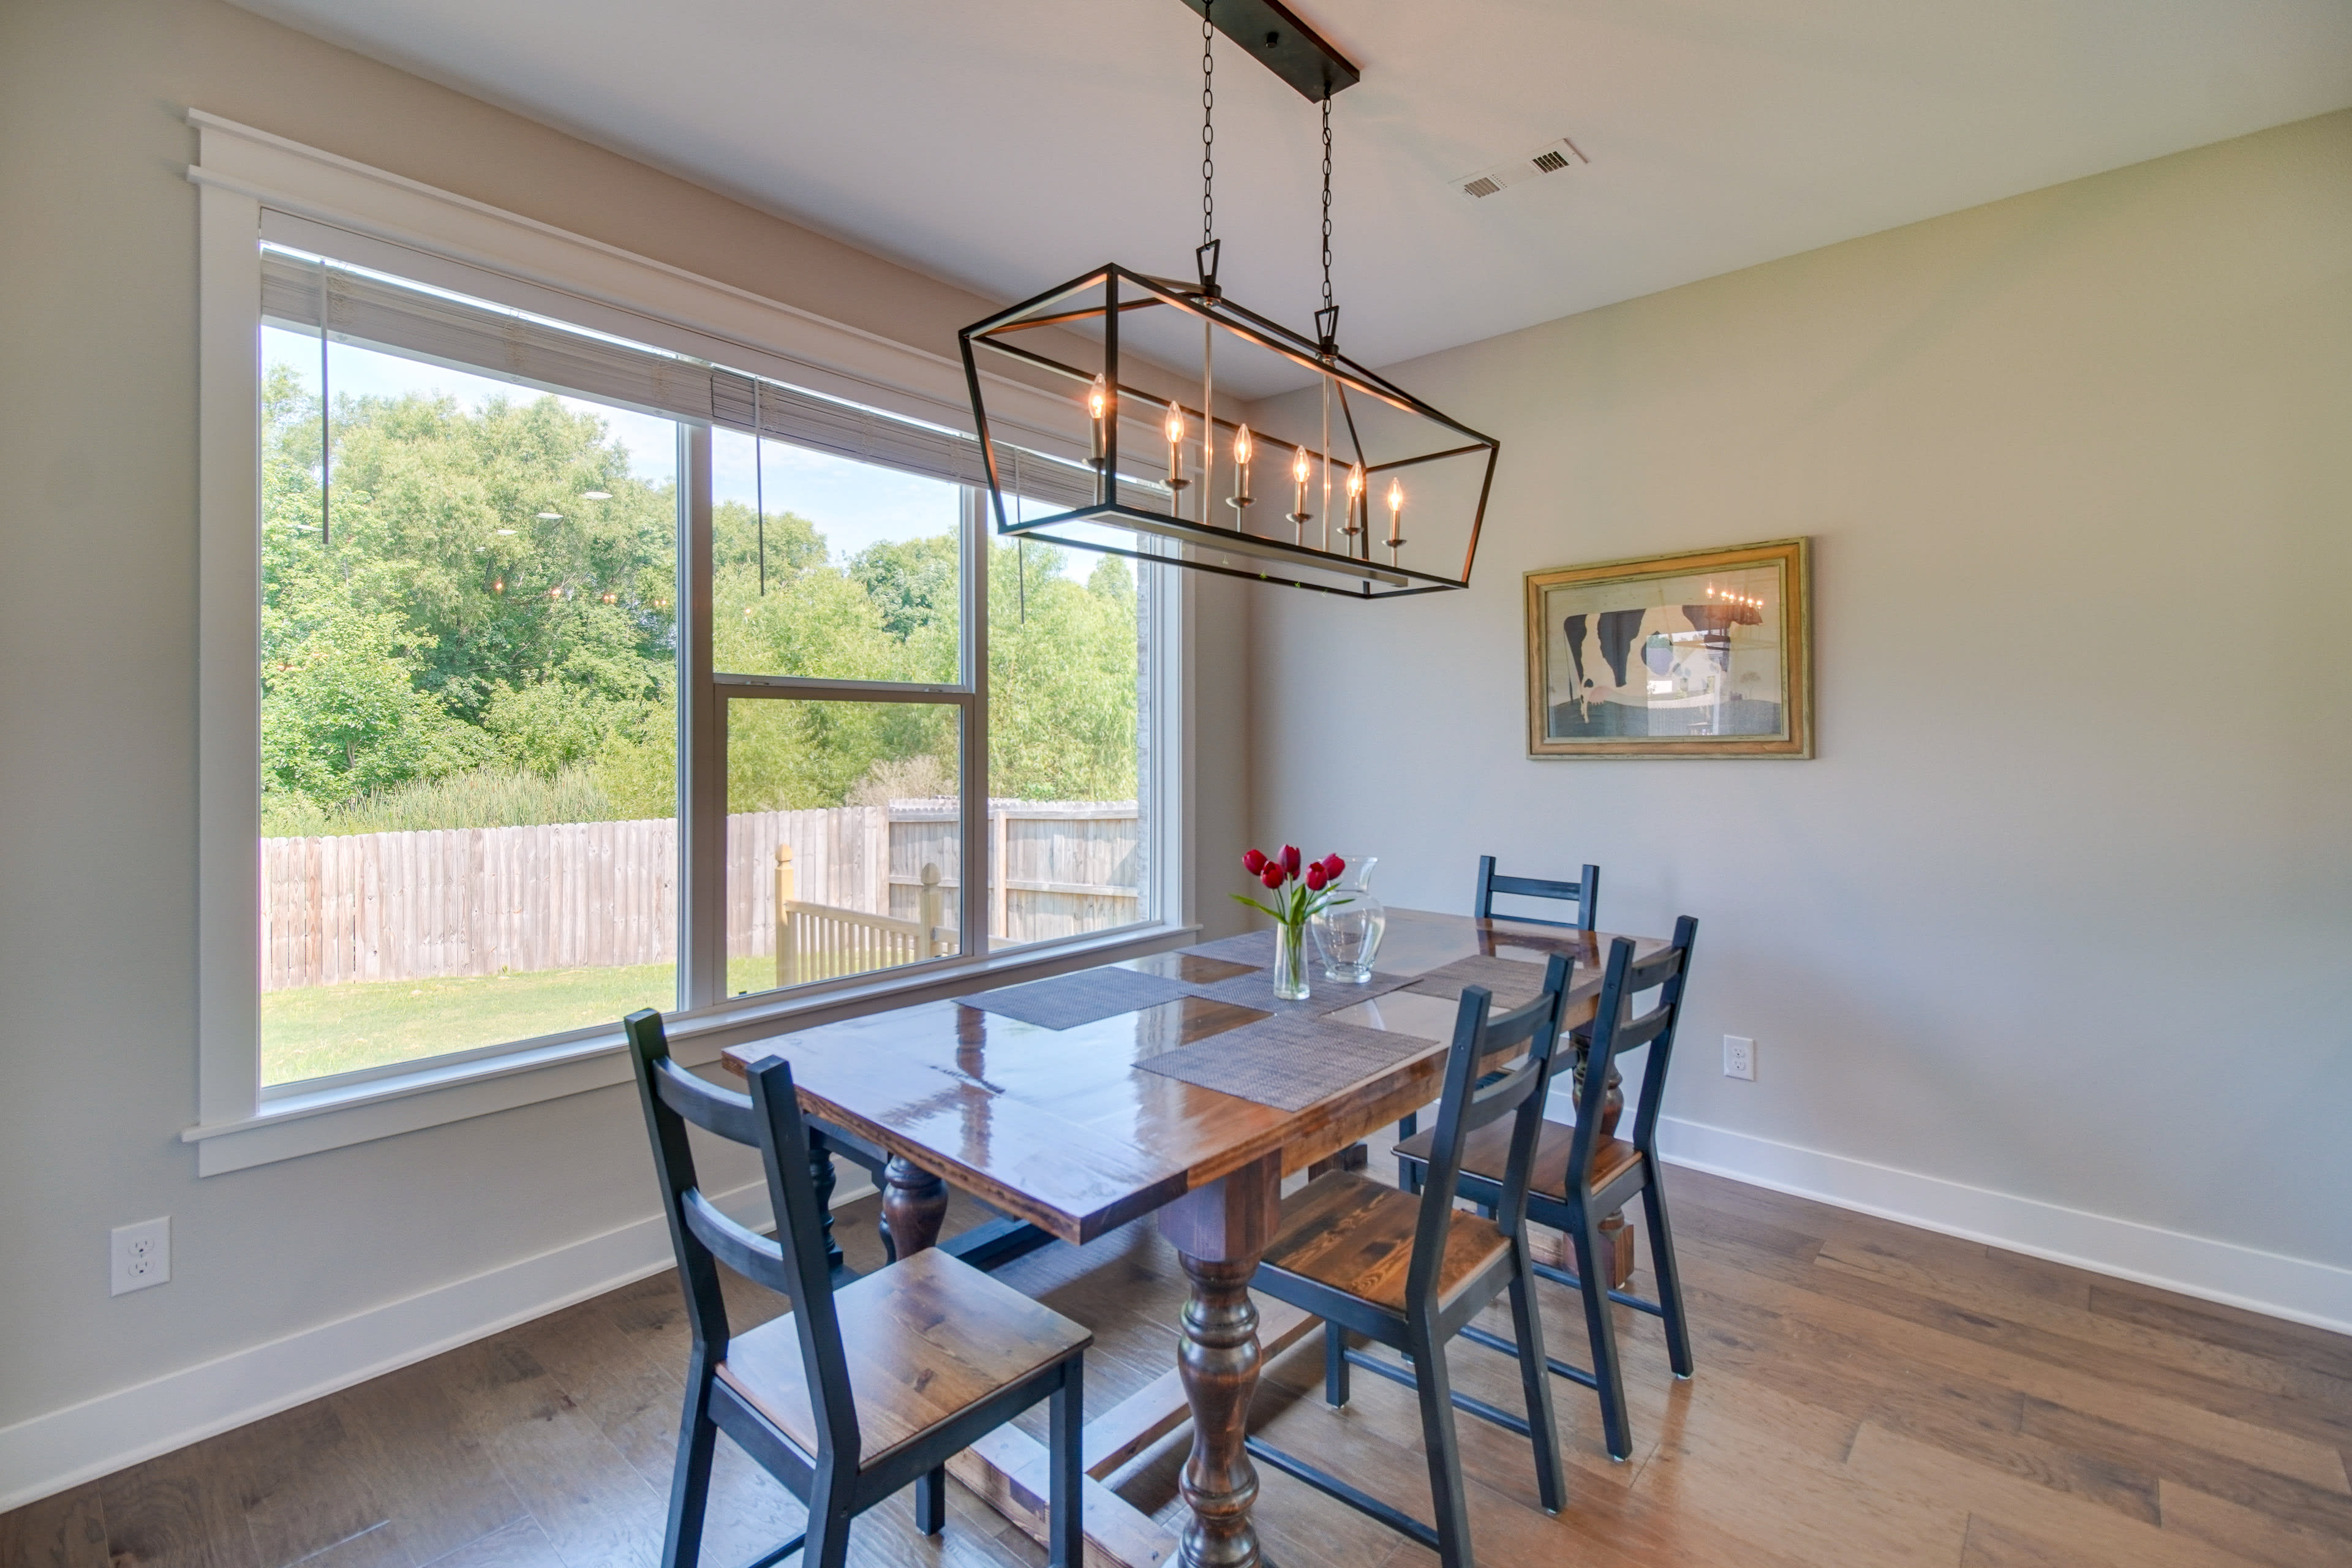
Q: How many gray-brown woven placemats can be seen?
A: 5